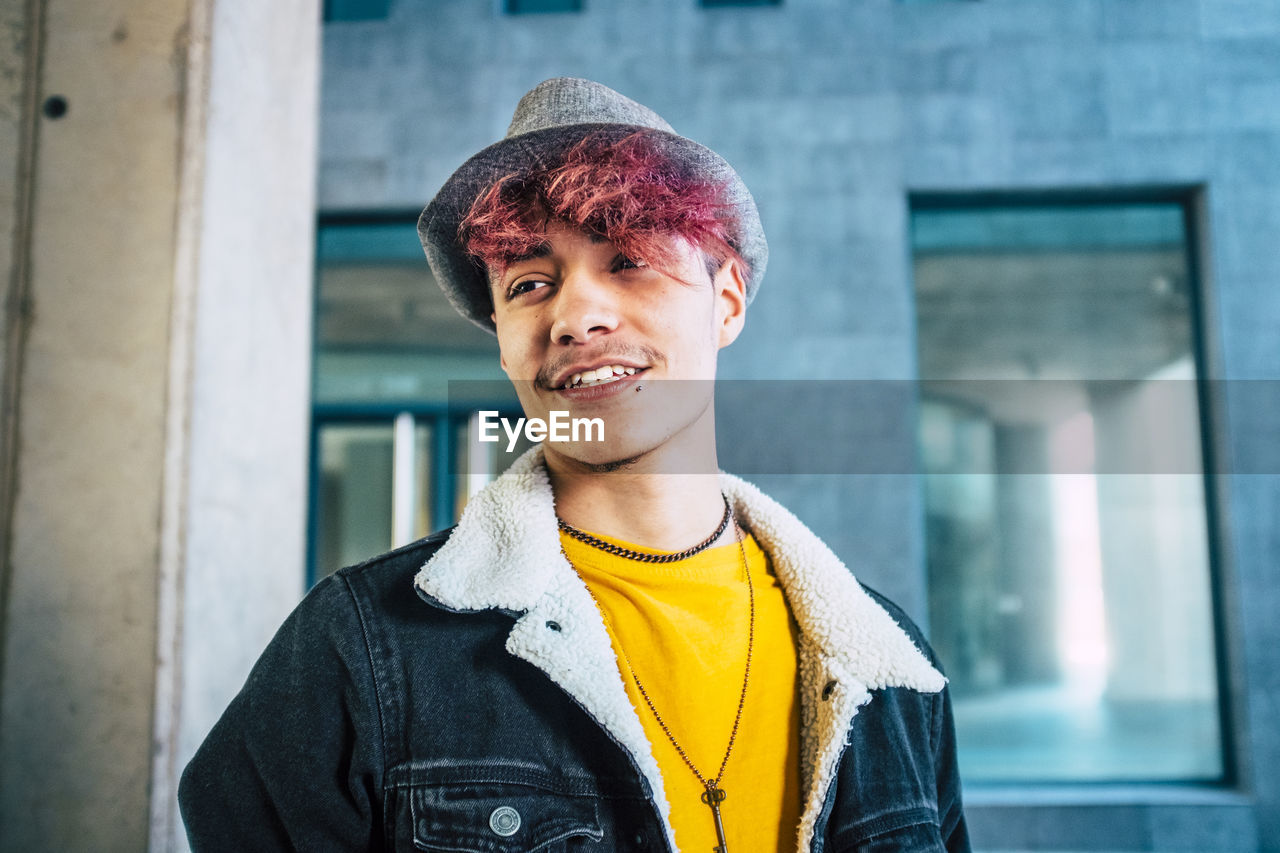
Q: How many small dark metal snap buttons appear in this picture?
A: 2